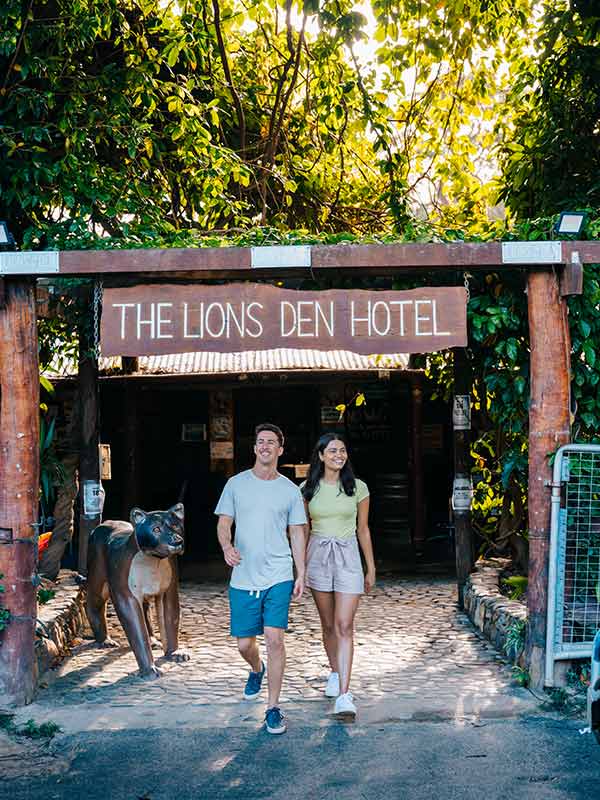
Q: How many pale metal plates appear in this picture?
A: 3